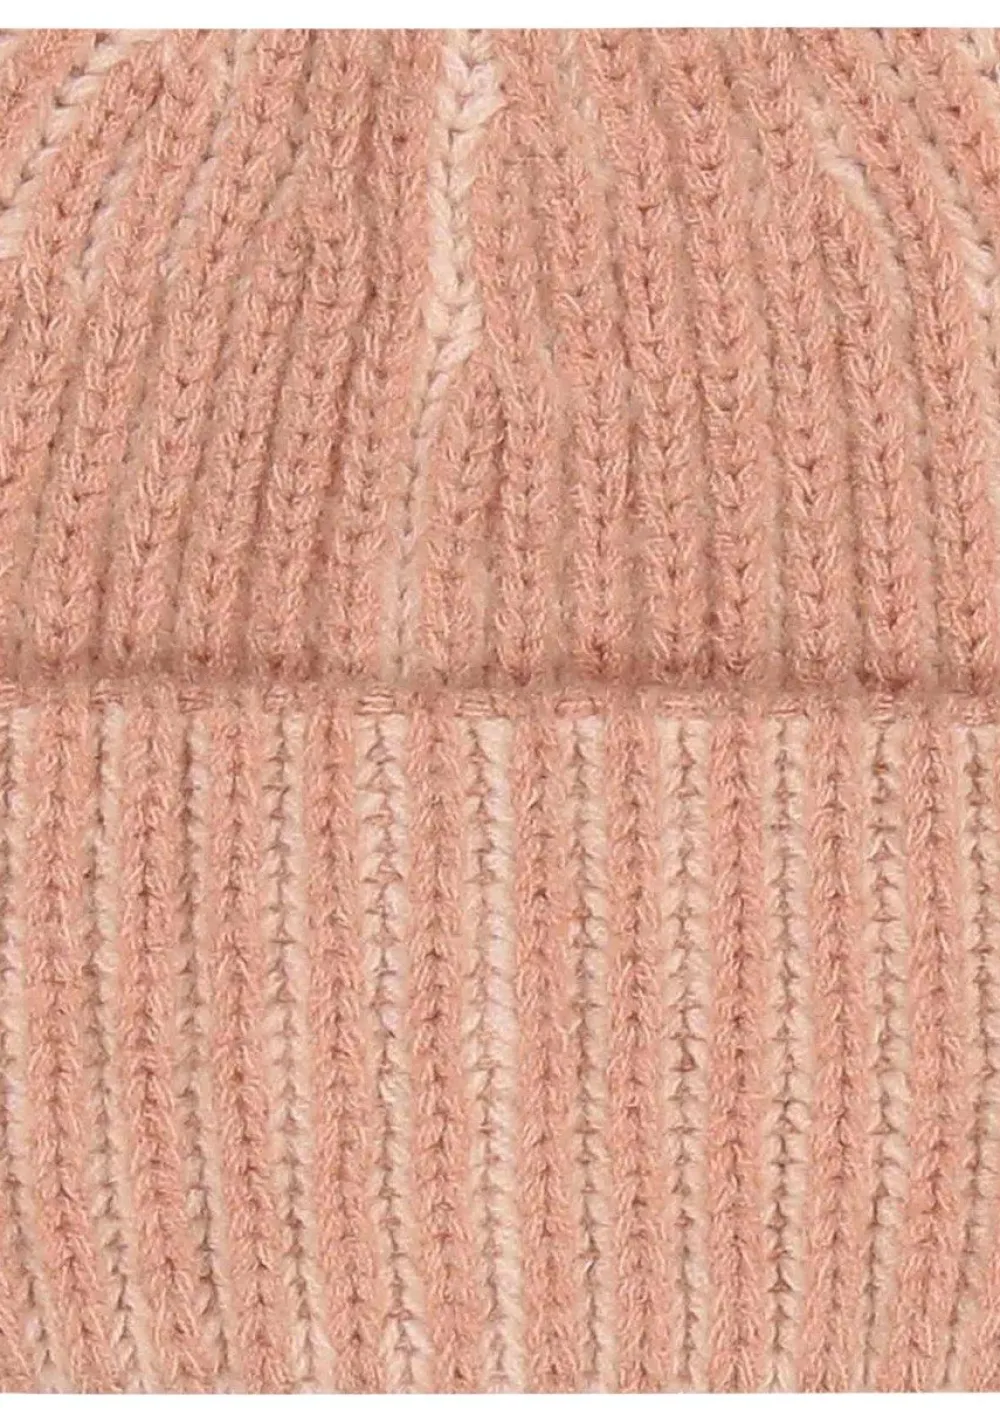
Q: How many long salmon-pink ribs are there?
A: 10